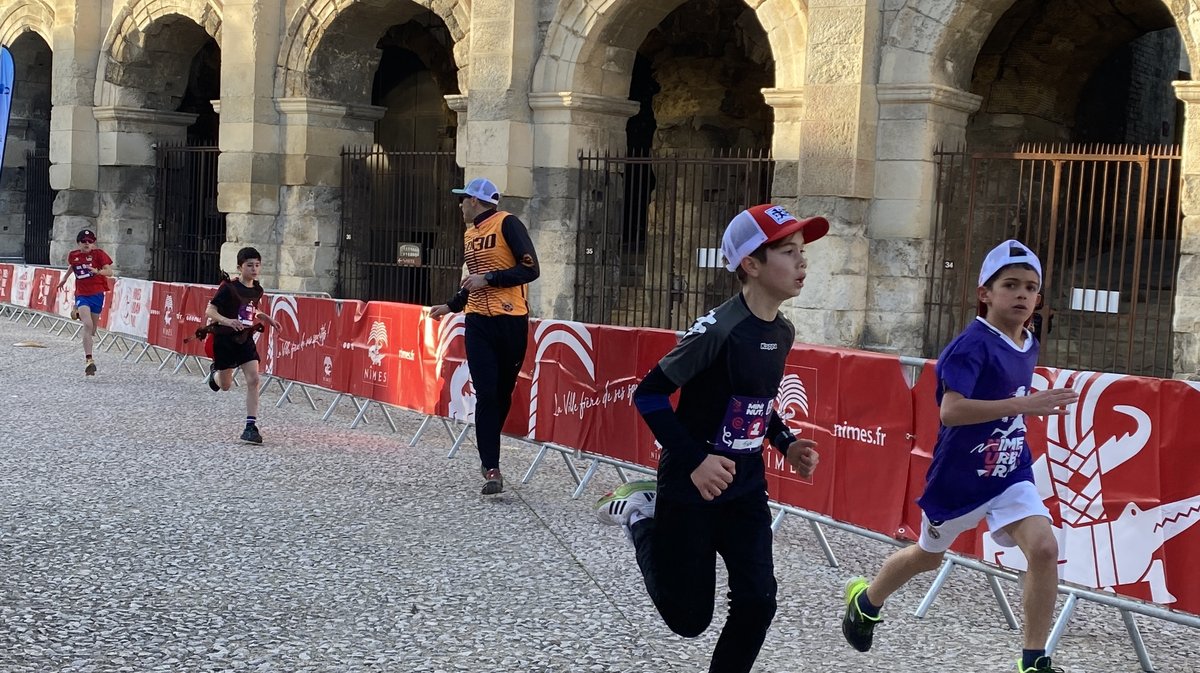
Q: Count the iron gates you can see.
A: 5